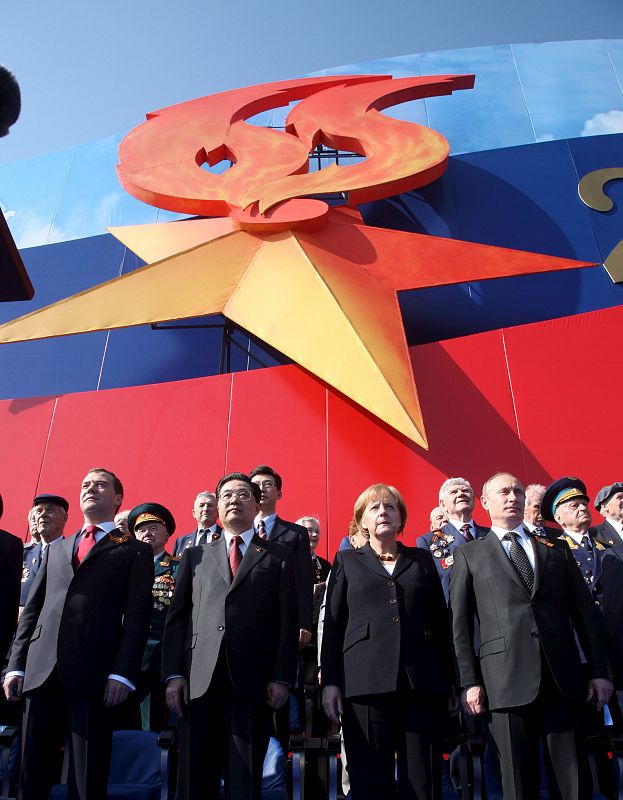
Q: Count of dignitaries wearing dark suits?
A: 4